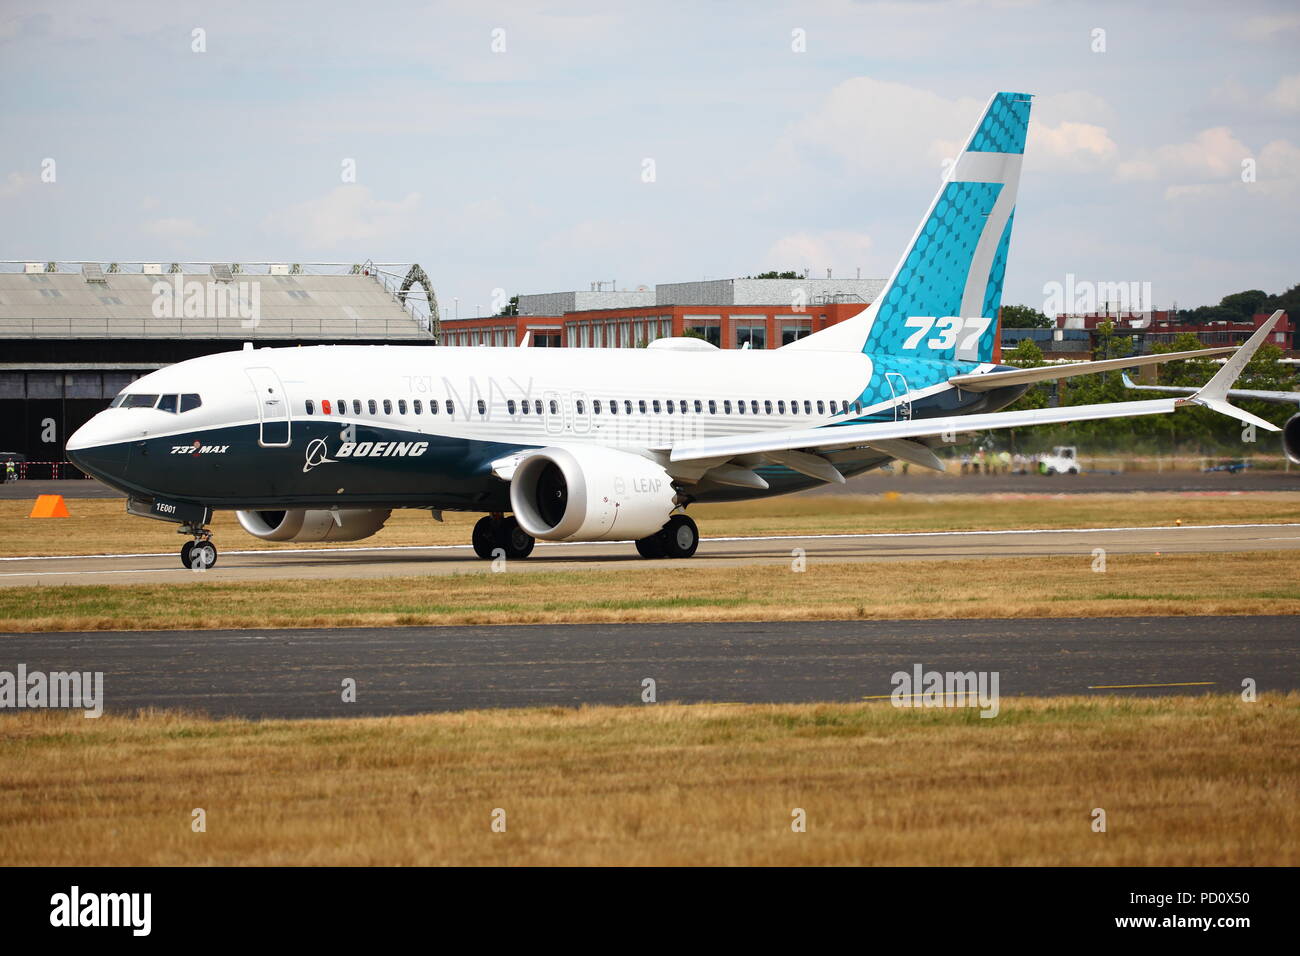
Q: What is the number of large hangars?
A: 1